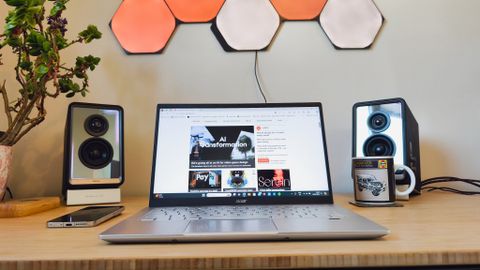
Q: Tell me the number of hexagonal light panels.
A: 5